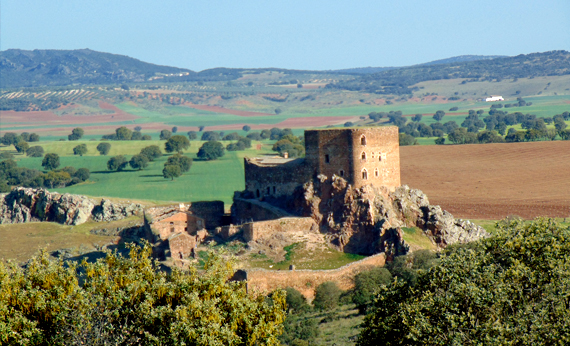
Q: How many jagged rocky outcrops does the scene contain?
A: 2